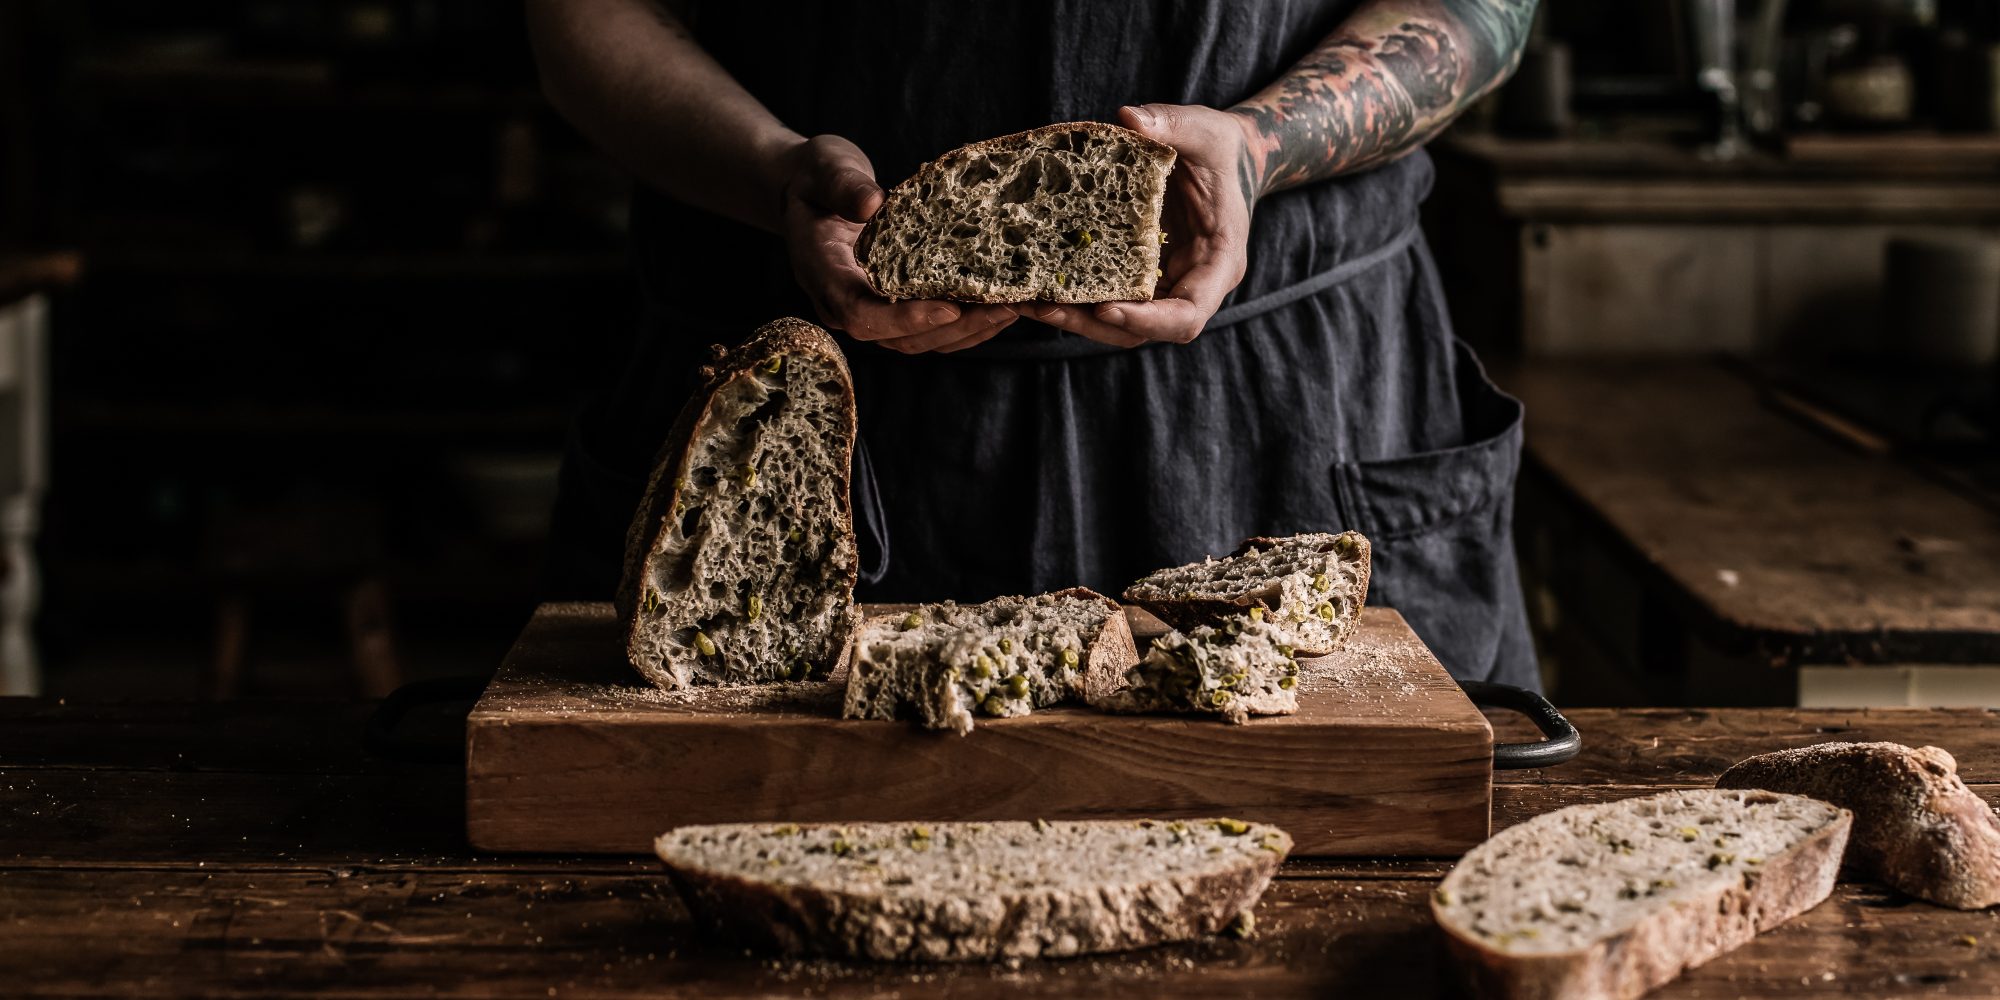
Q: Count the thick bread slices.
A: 2